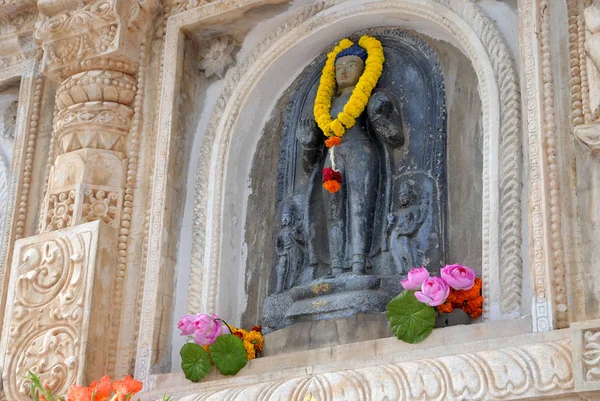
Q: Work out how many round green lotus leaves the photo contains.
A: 3